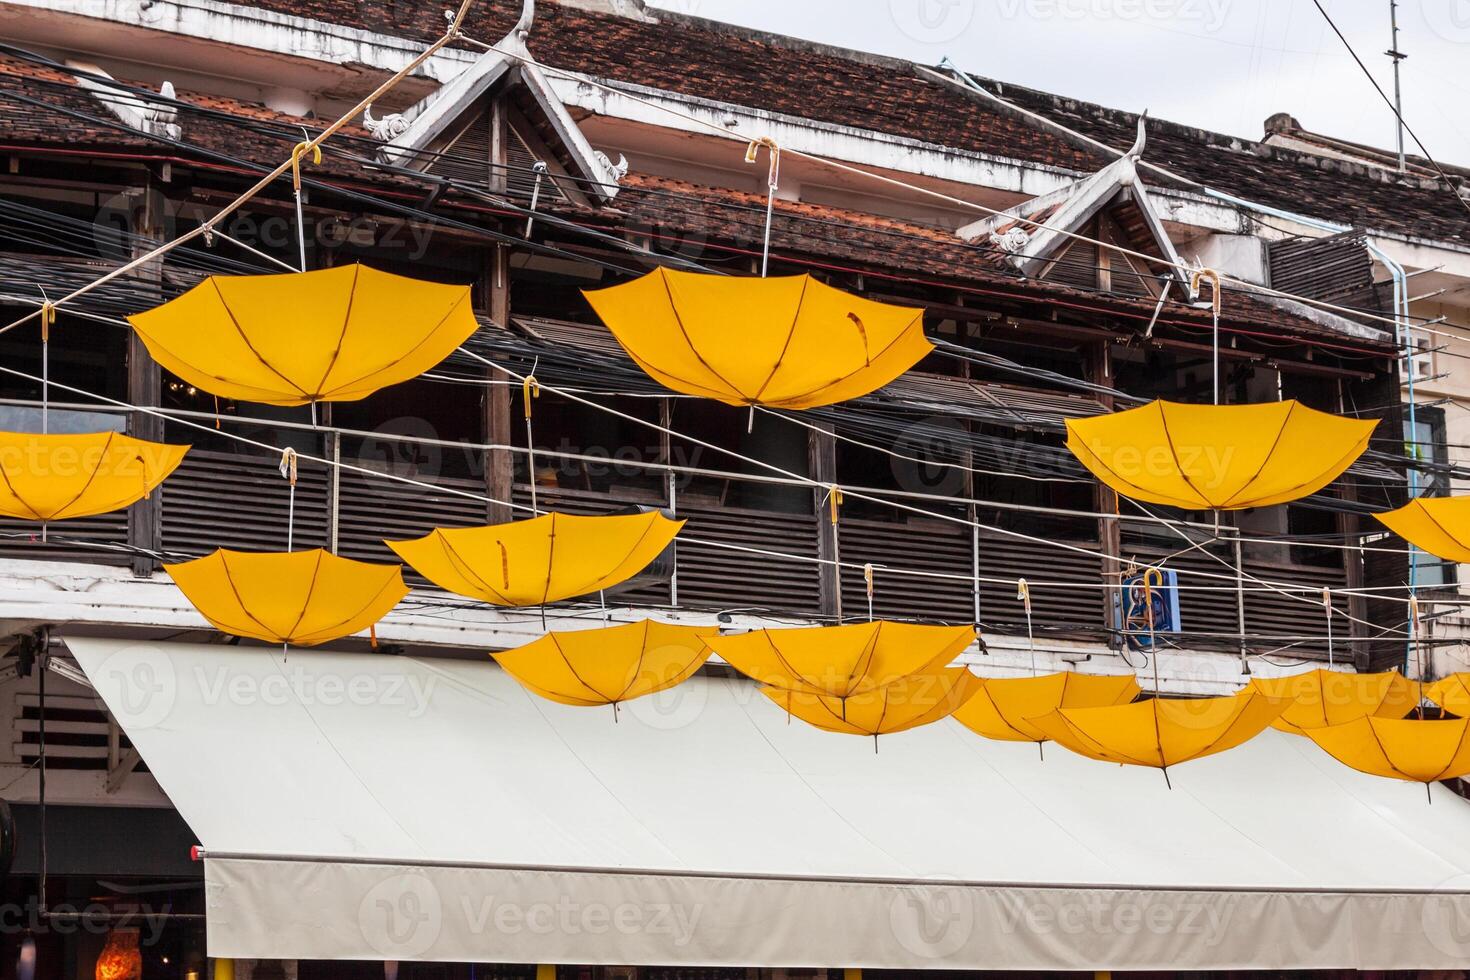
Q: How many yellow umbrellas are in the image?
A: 15